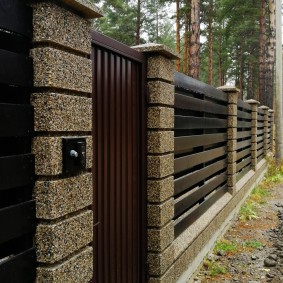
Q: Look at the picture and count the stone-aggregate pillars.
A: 6